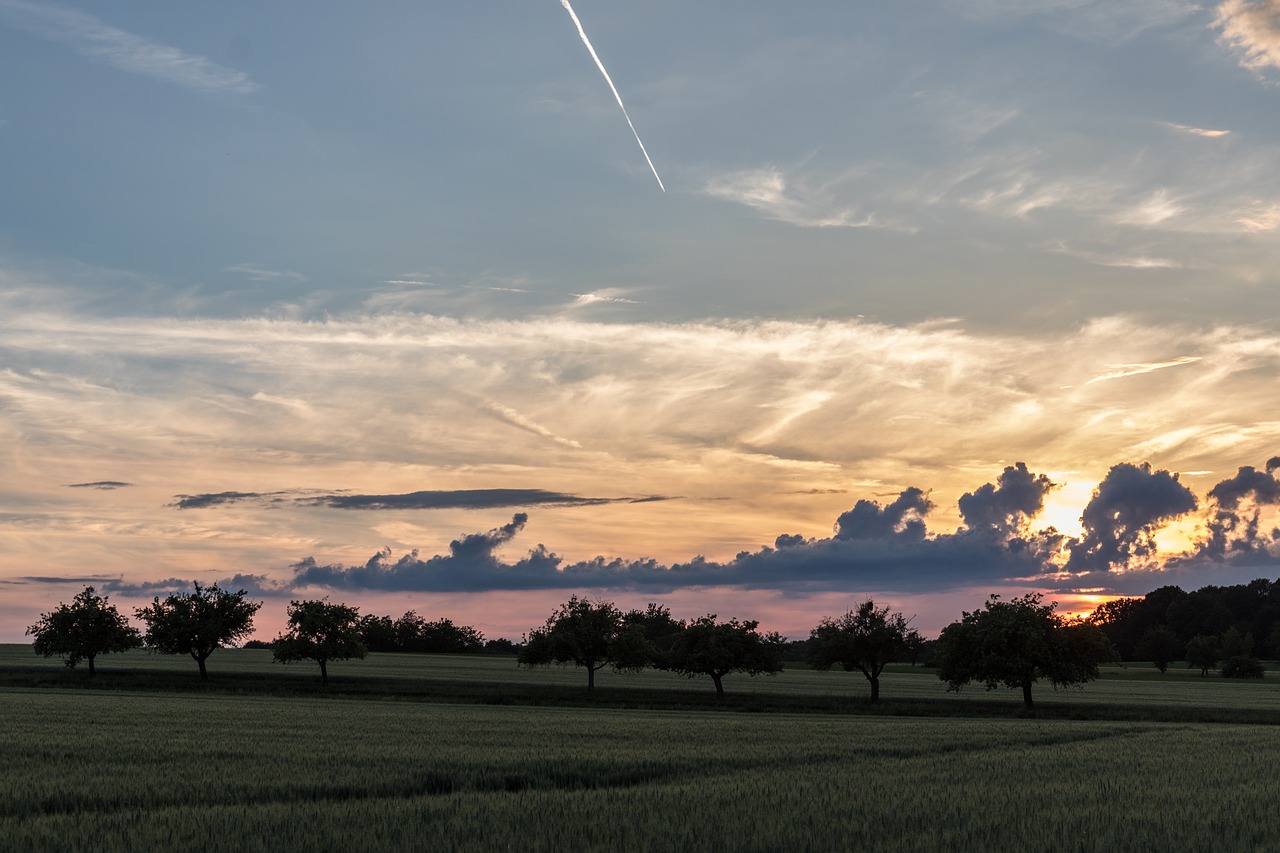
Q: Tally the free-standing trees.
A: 7